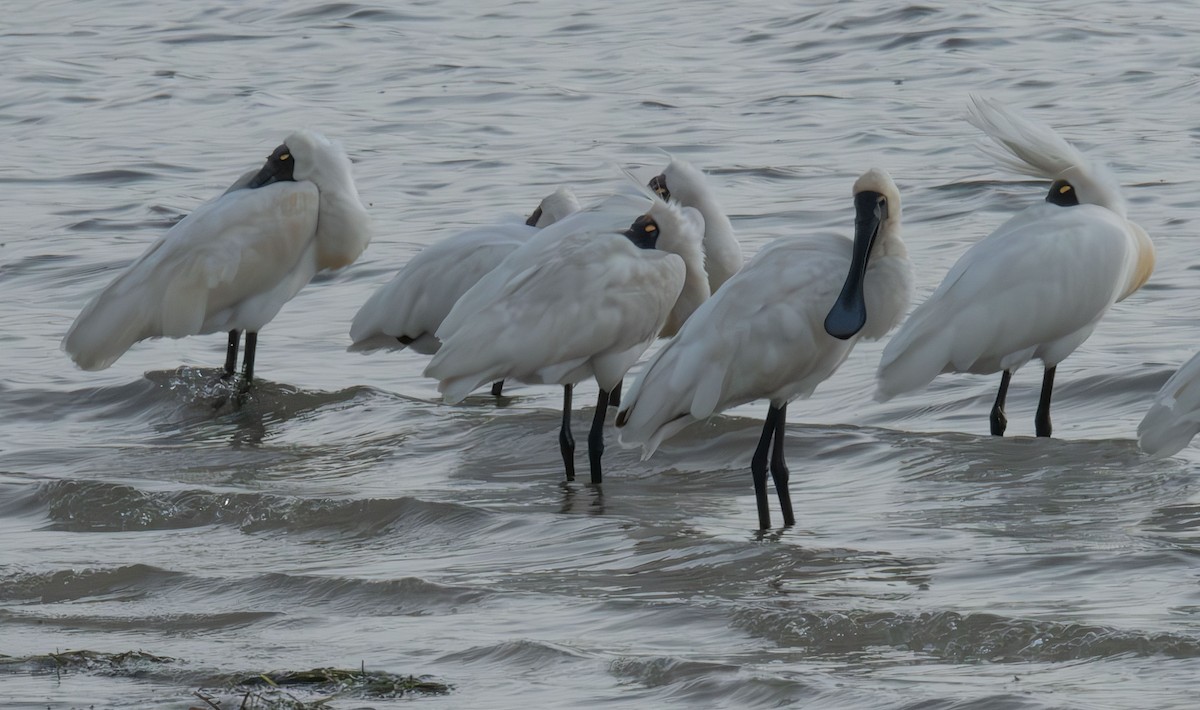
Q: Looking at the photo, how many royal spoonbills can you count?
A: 7